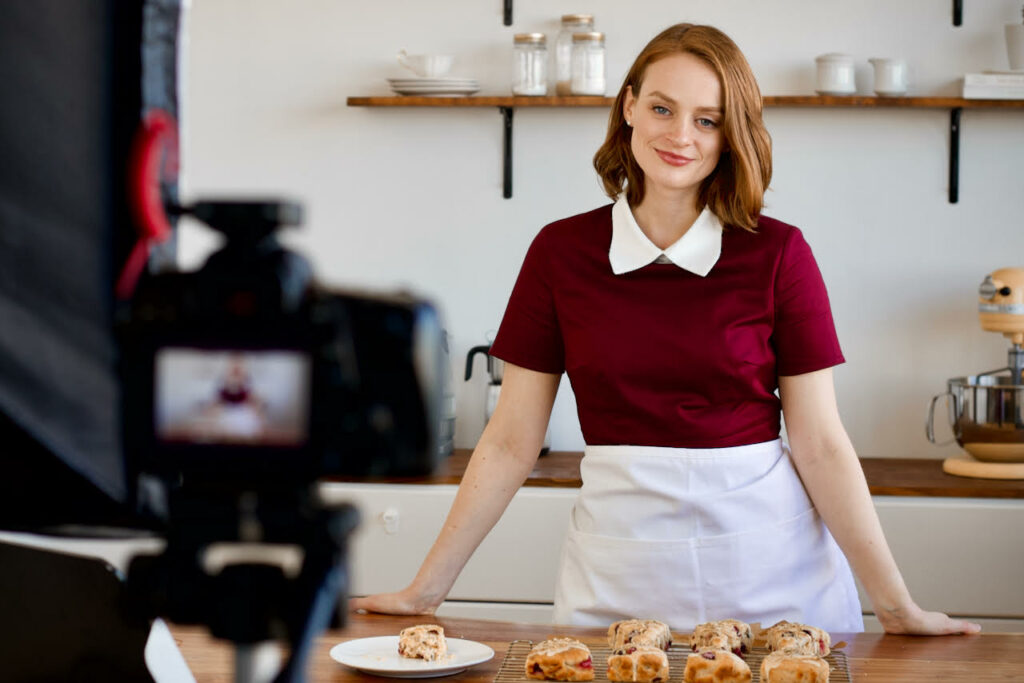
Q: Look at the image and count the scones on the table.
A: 8